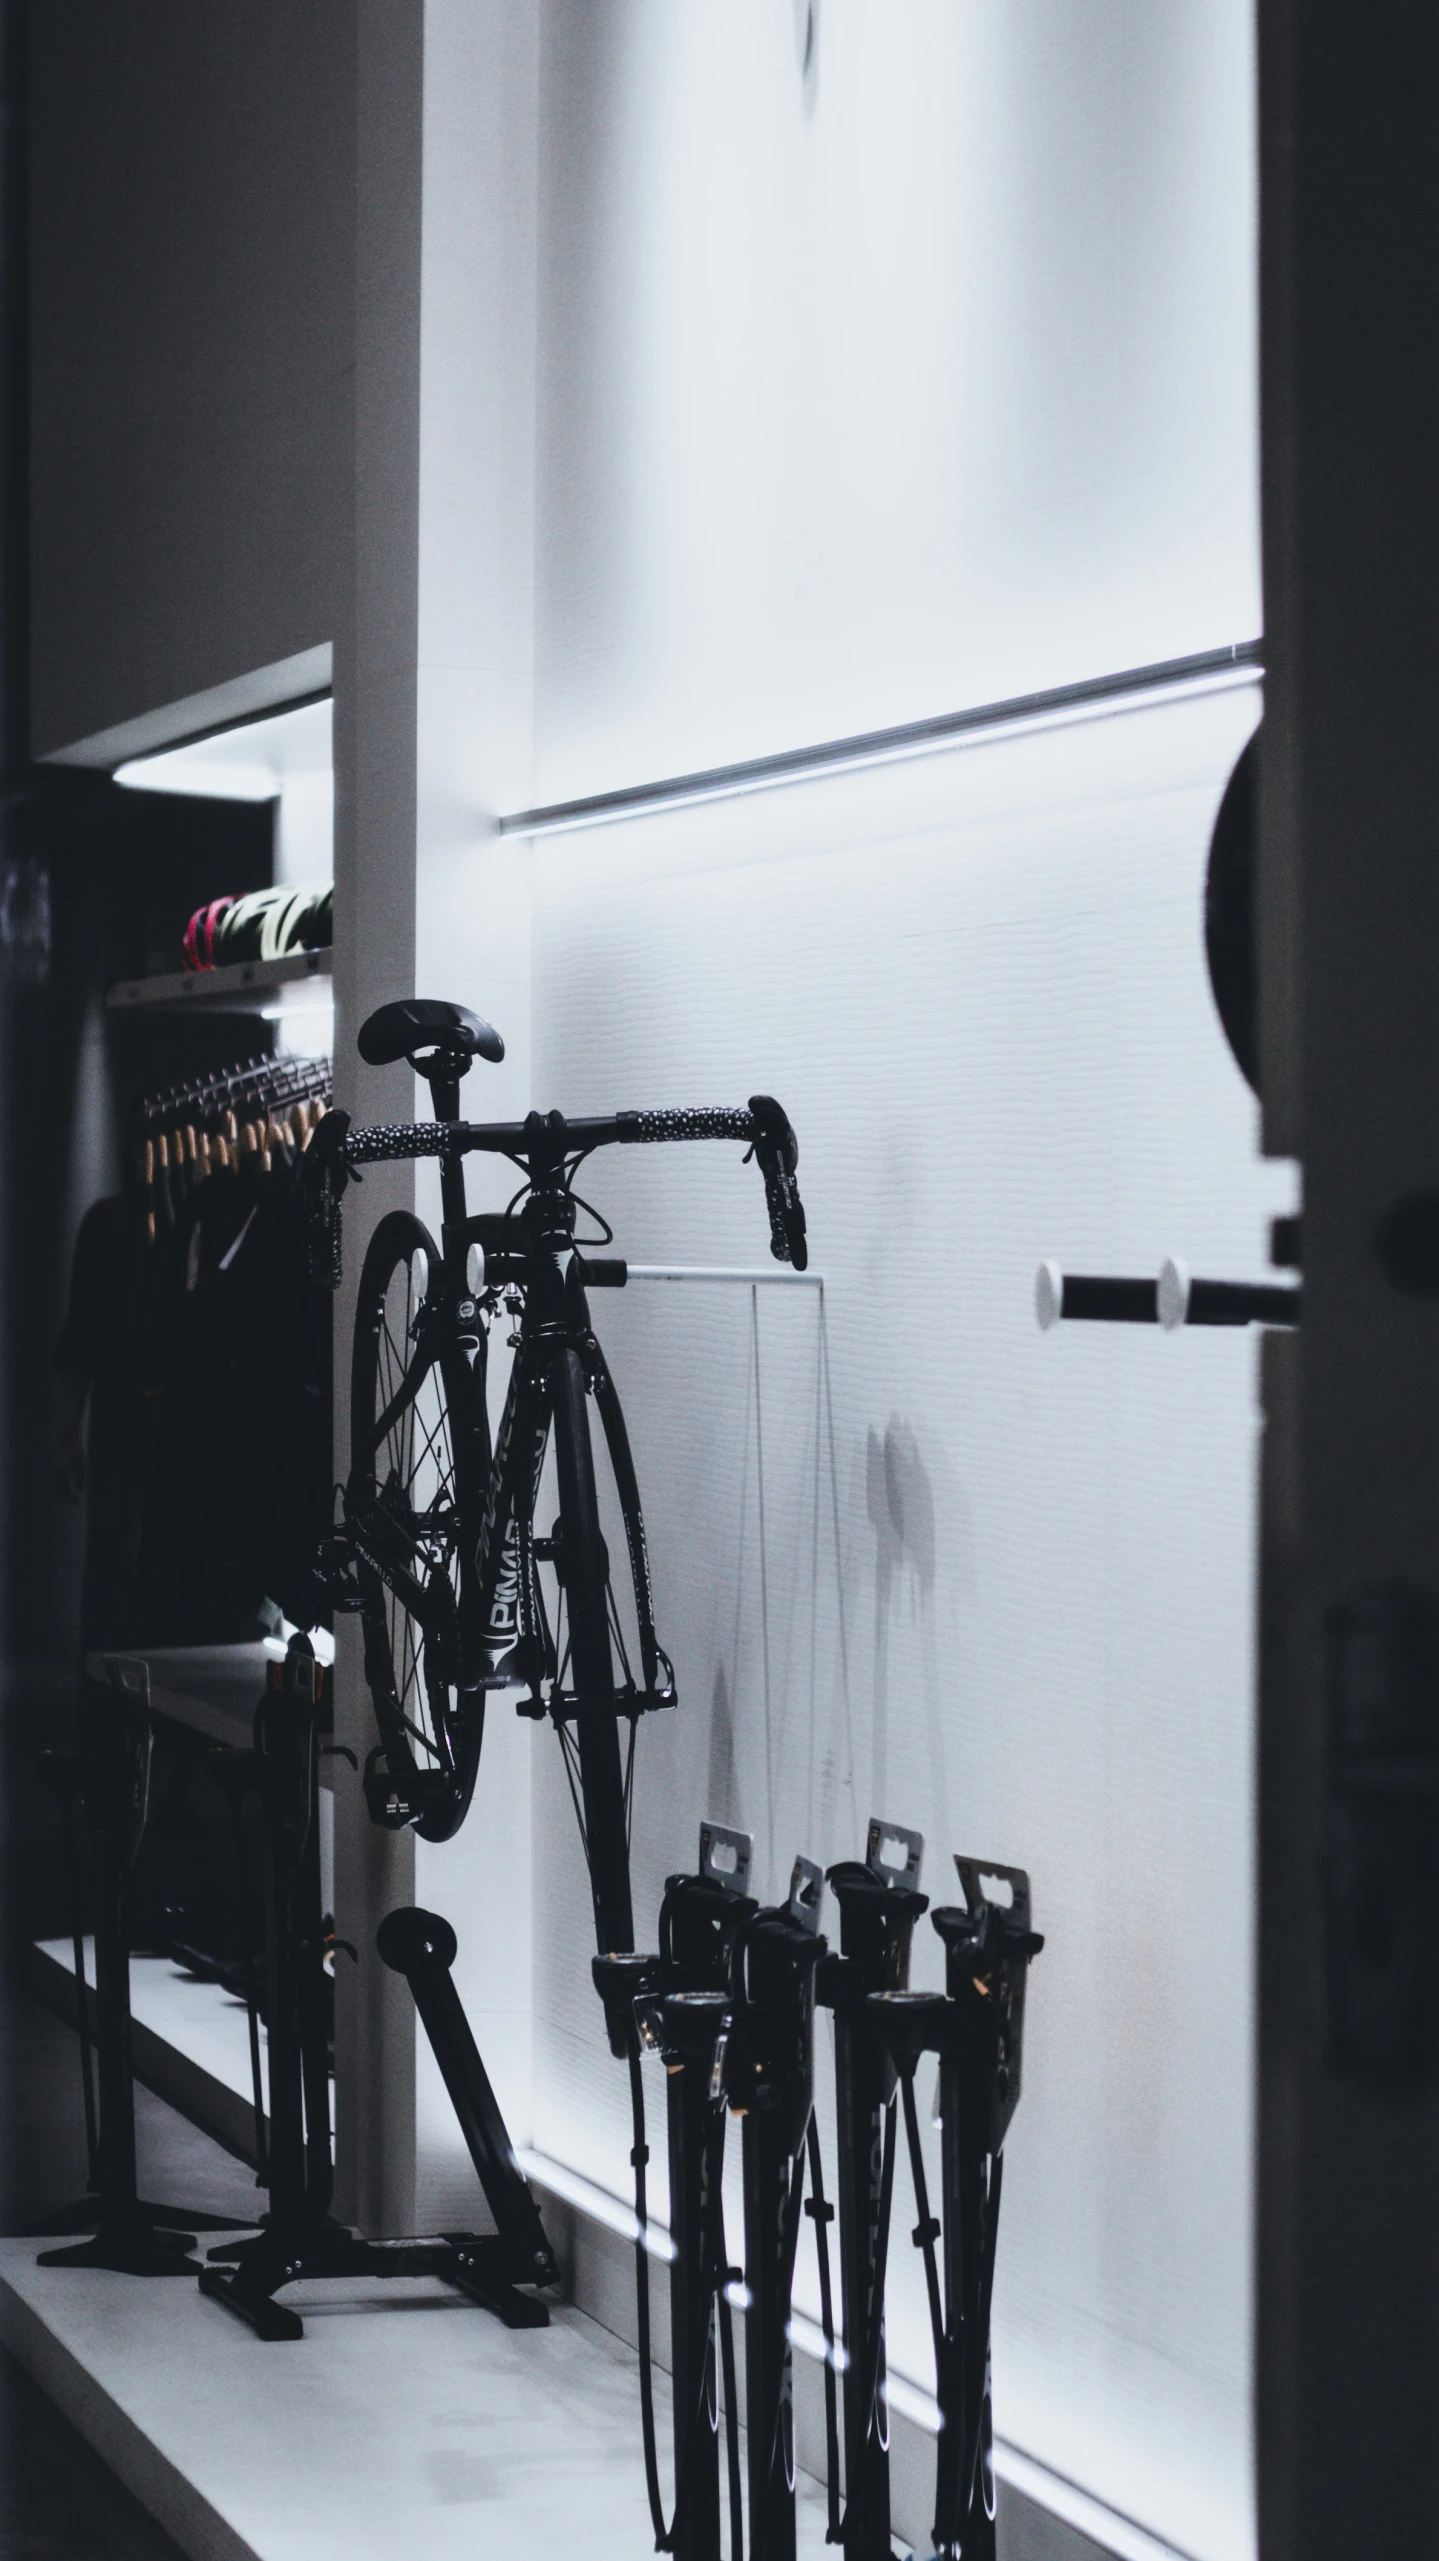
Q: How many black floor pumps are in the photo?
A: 6